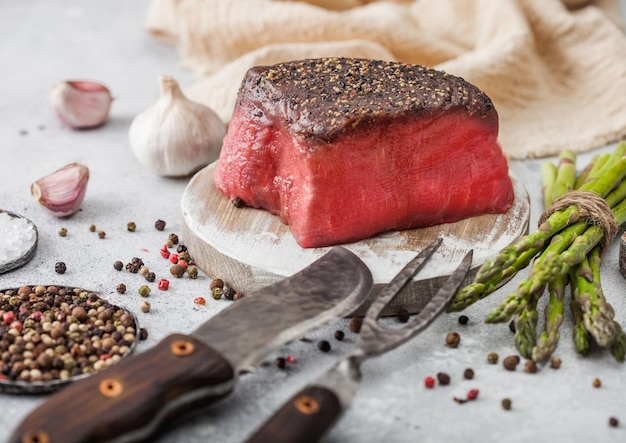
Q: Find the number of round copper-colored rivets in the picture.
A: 4